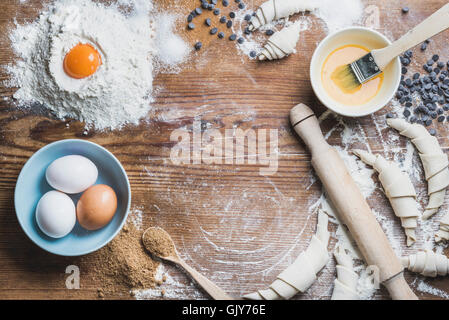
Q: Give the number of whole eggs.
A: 3